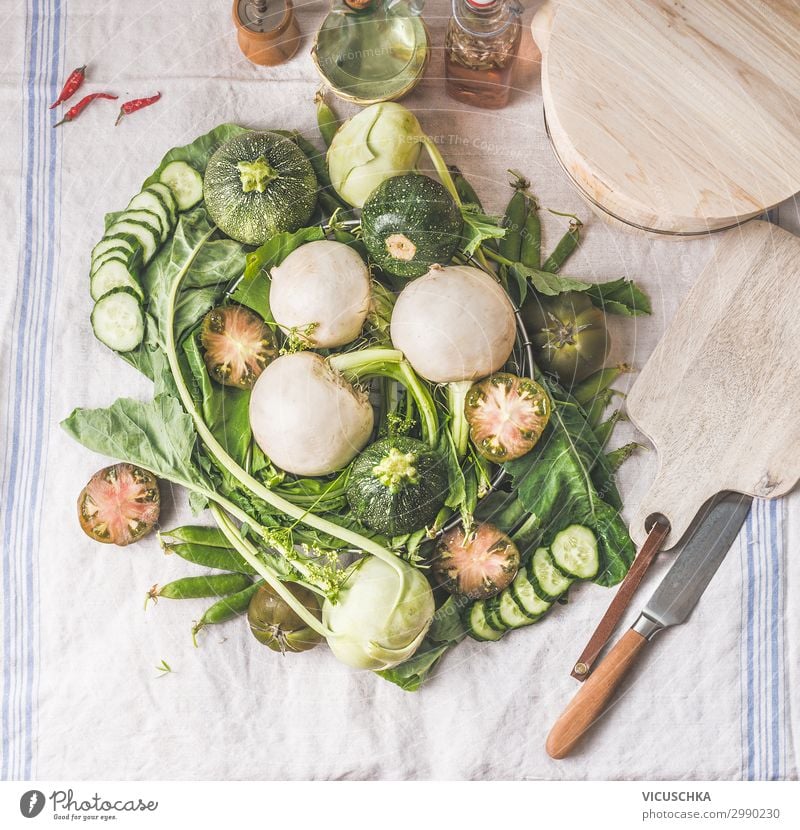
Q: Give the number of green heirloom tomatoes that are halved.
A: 4